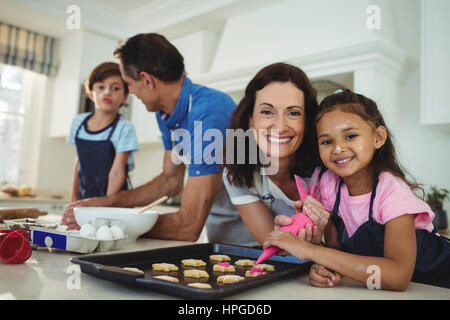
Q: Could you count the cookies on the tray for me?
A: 12